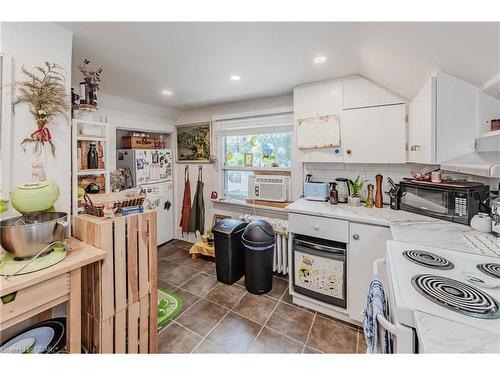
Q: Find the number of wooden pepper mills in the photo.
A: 2